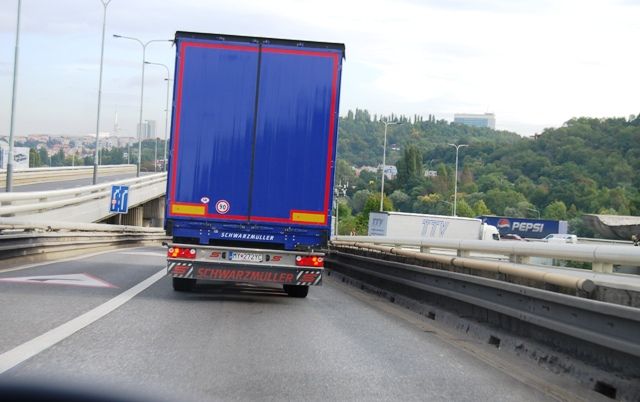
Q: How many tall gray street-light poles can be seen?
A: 6